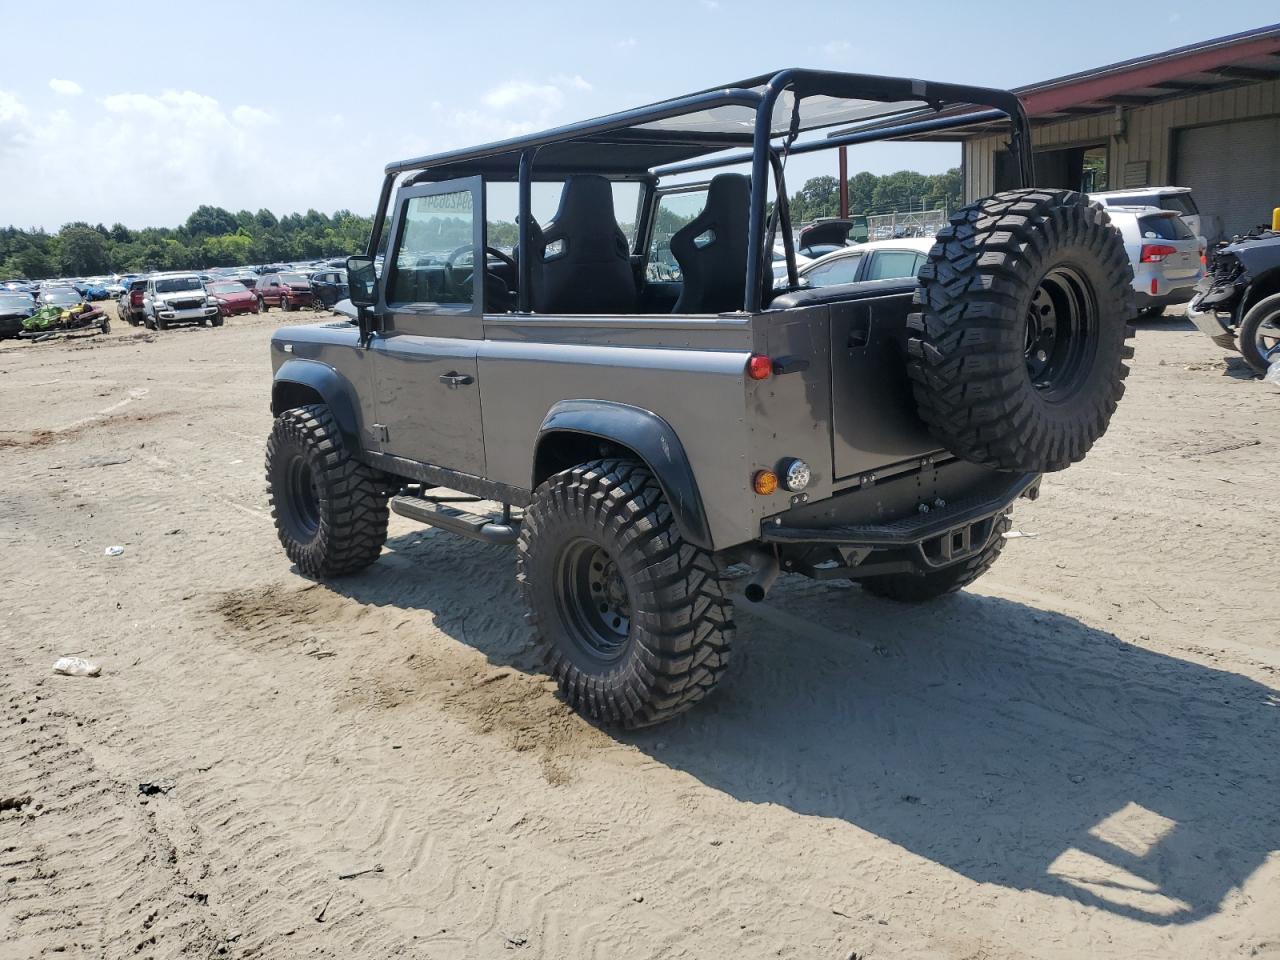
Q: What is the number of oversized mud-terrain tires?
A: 4